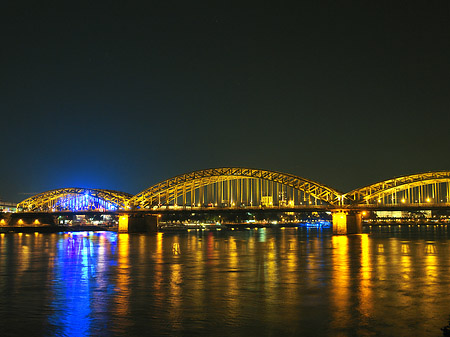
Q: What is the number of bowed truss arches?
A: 3